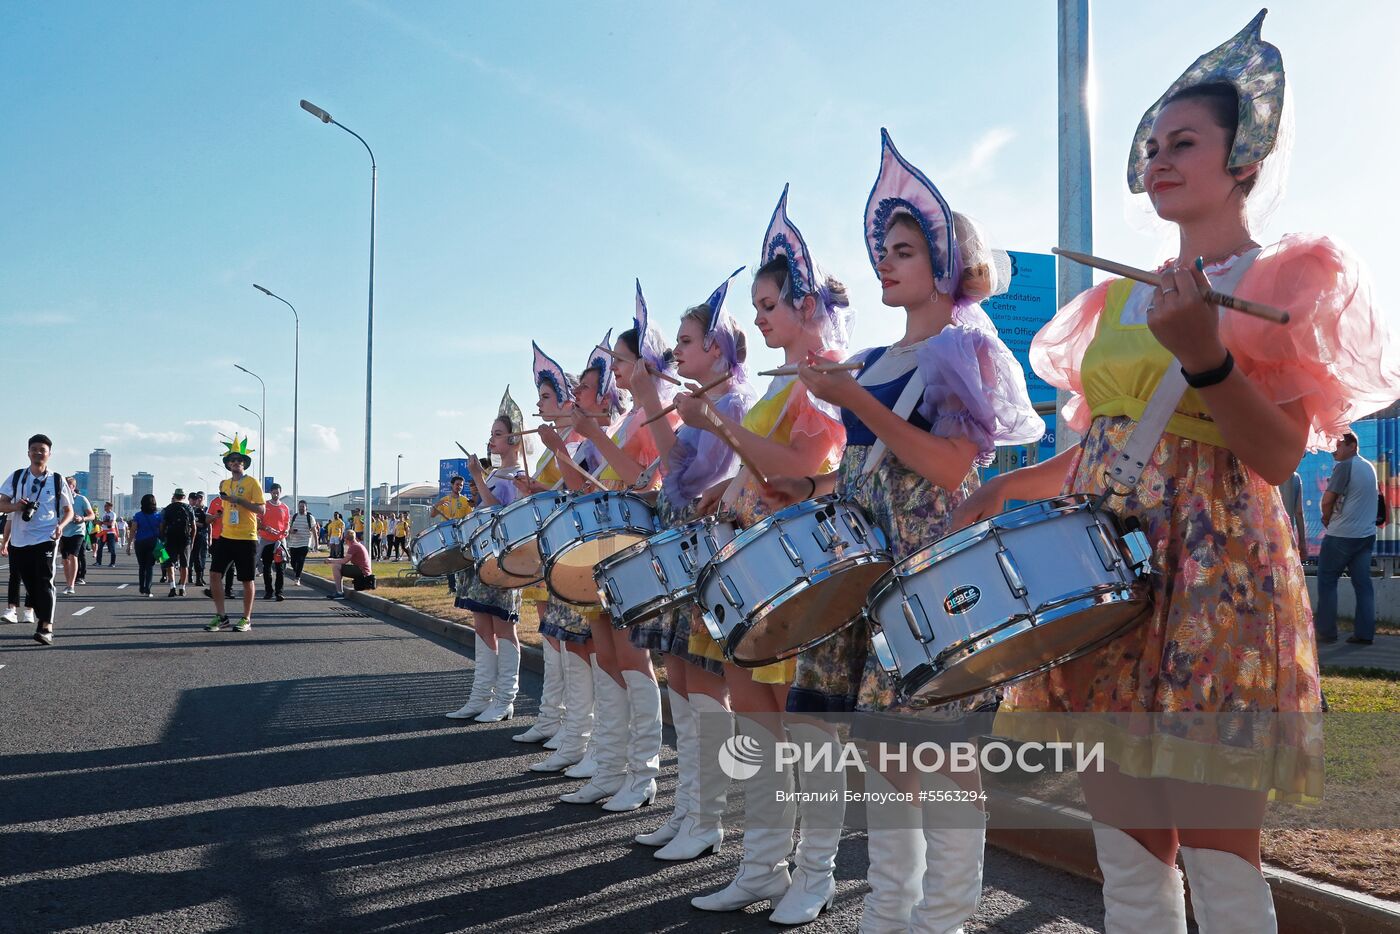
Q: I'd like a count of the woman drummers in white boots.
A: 8